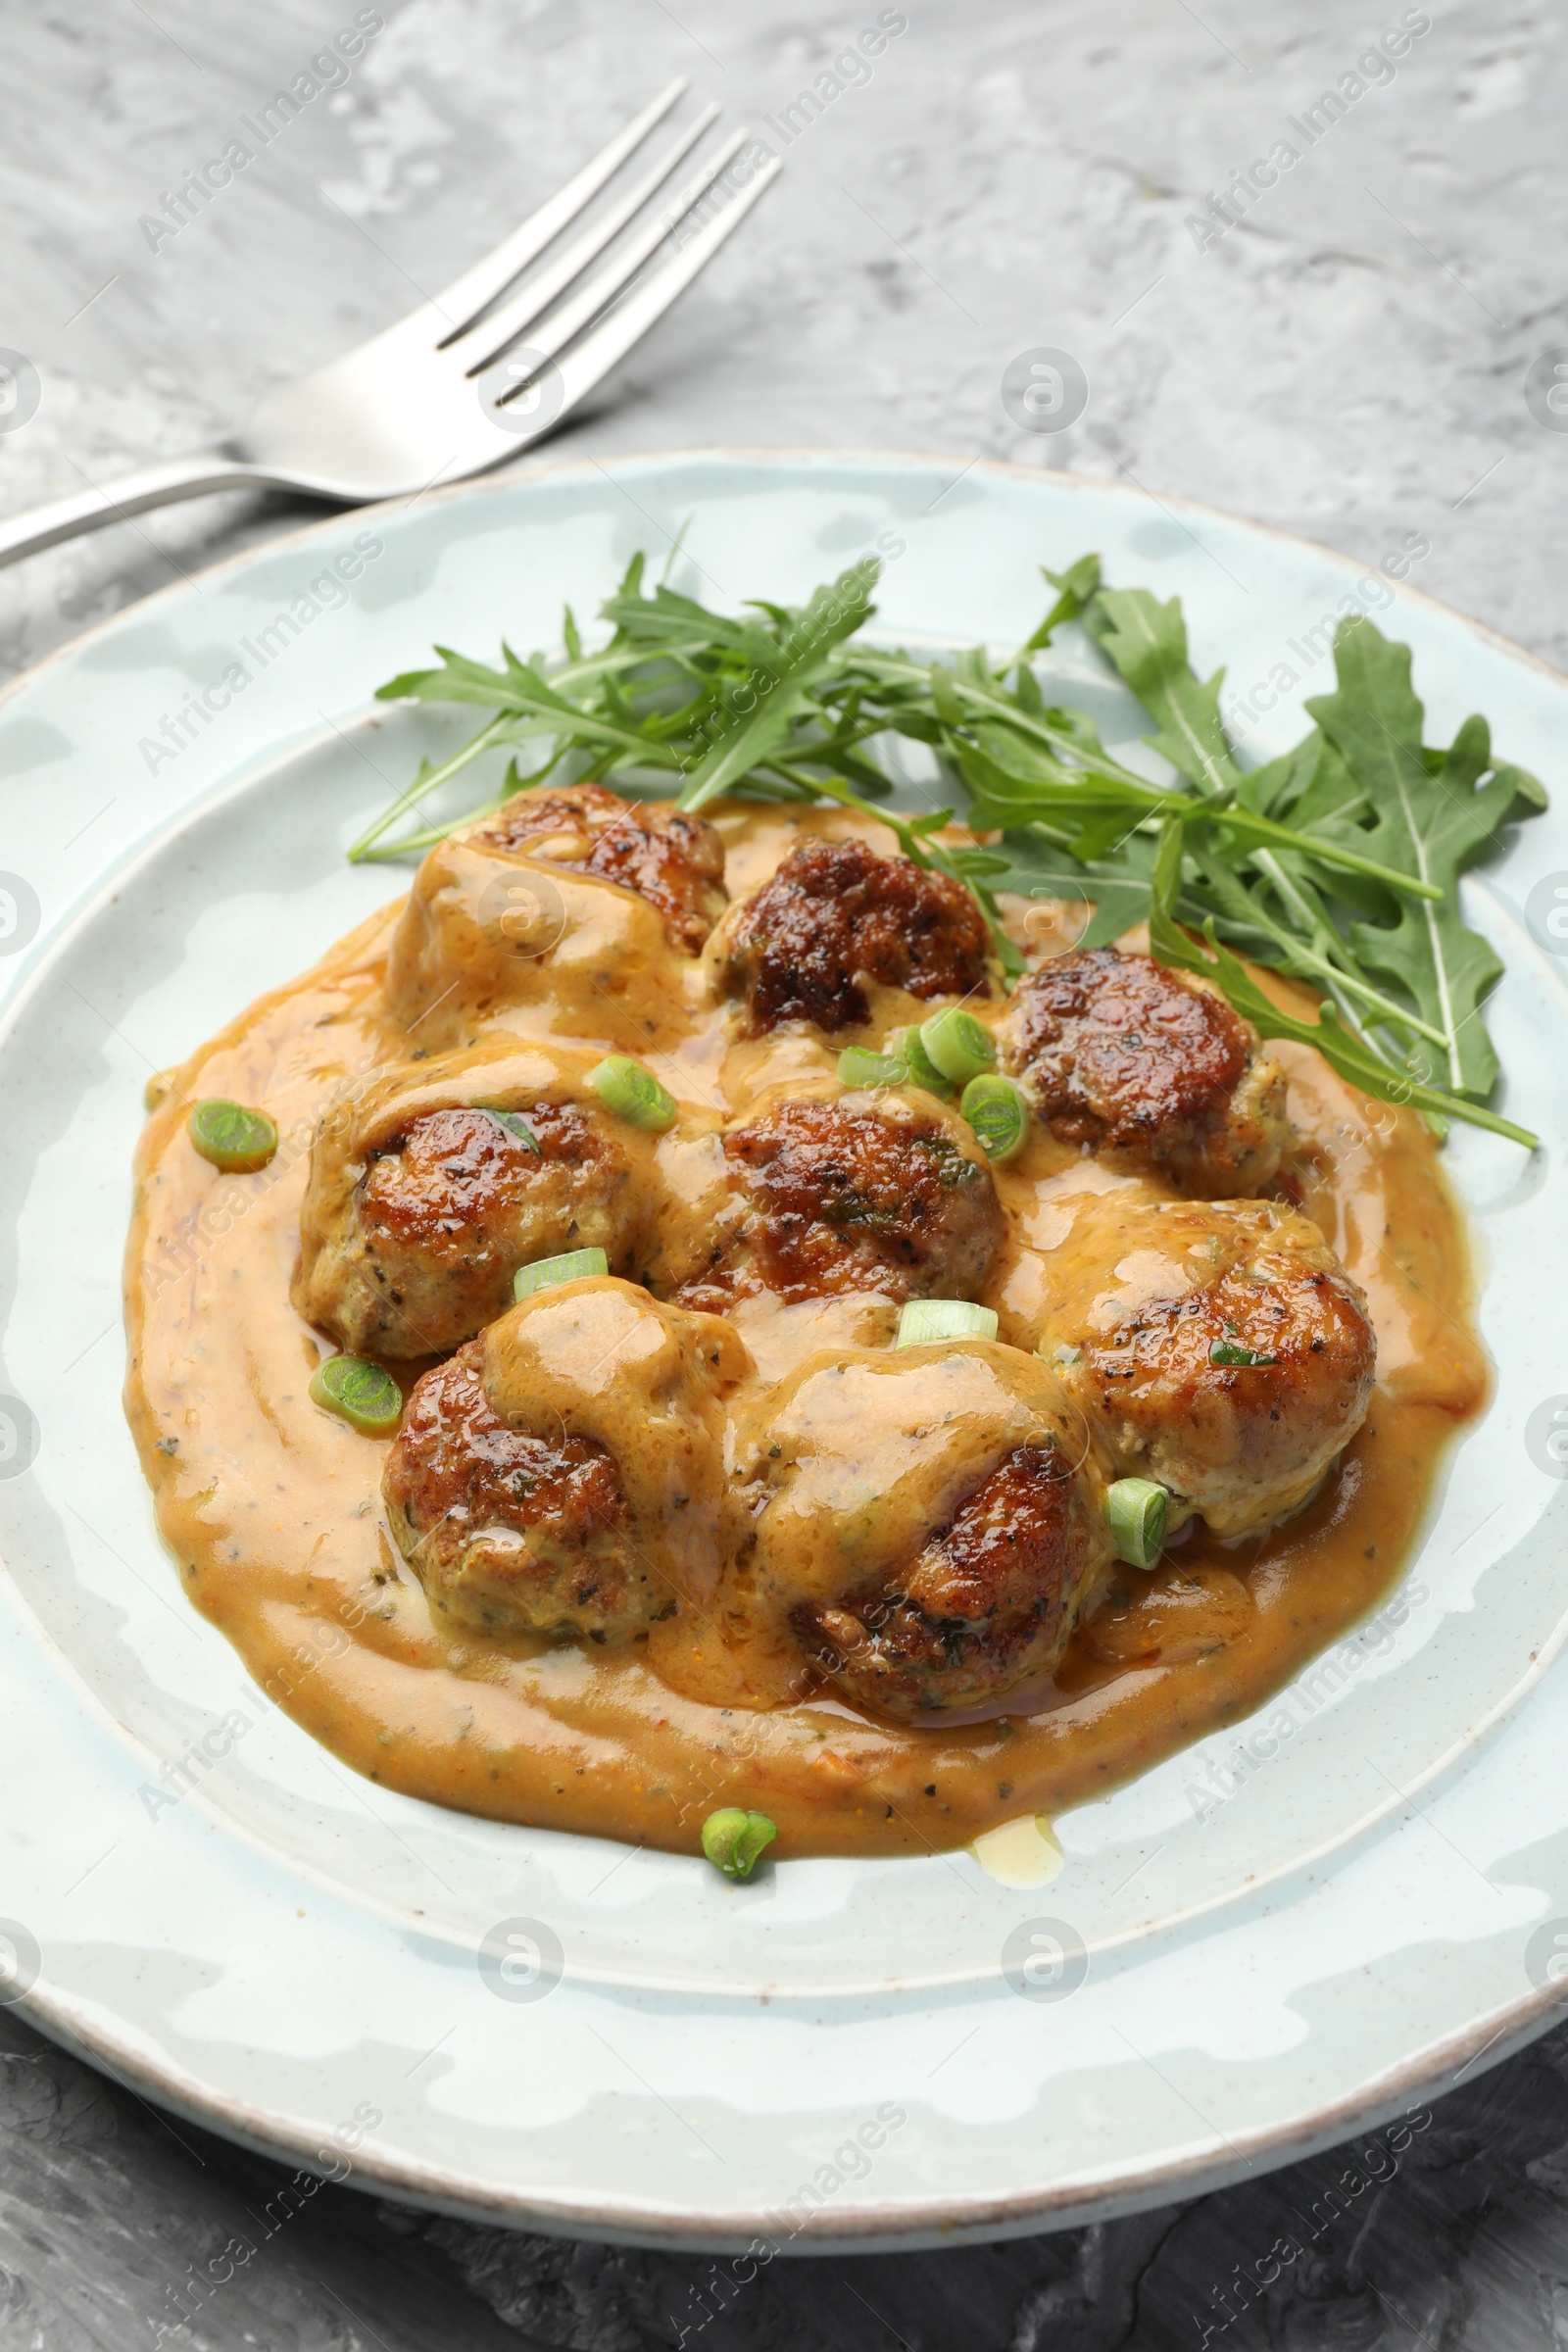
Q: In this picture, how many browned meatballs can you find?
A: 8